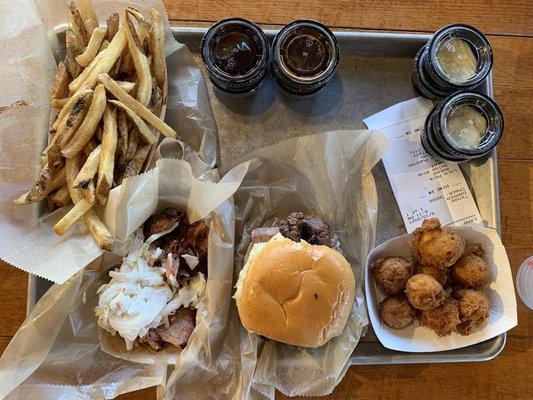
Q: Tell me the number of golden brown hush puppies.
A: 8